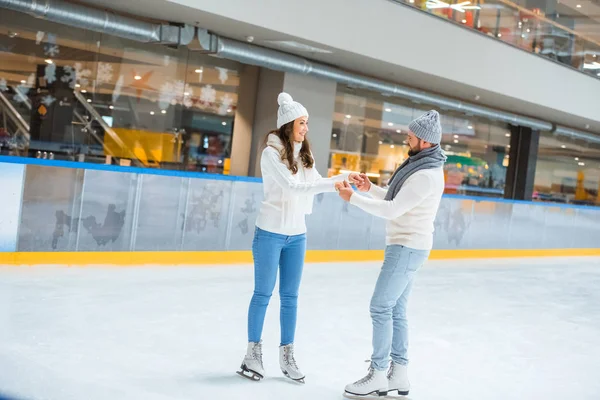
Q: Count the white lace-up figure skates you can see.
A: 4